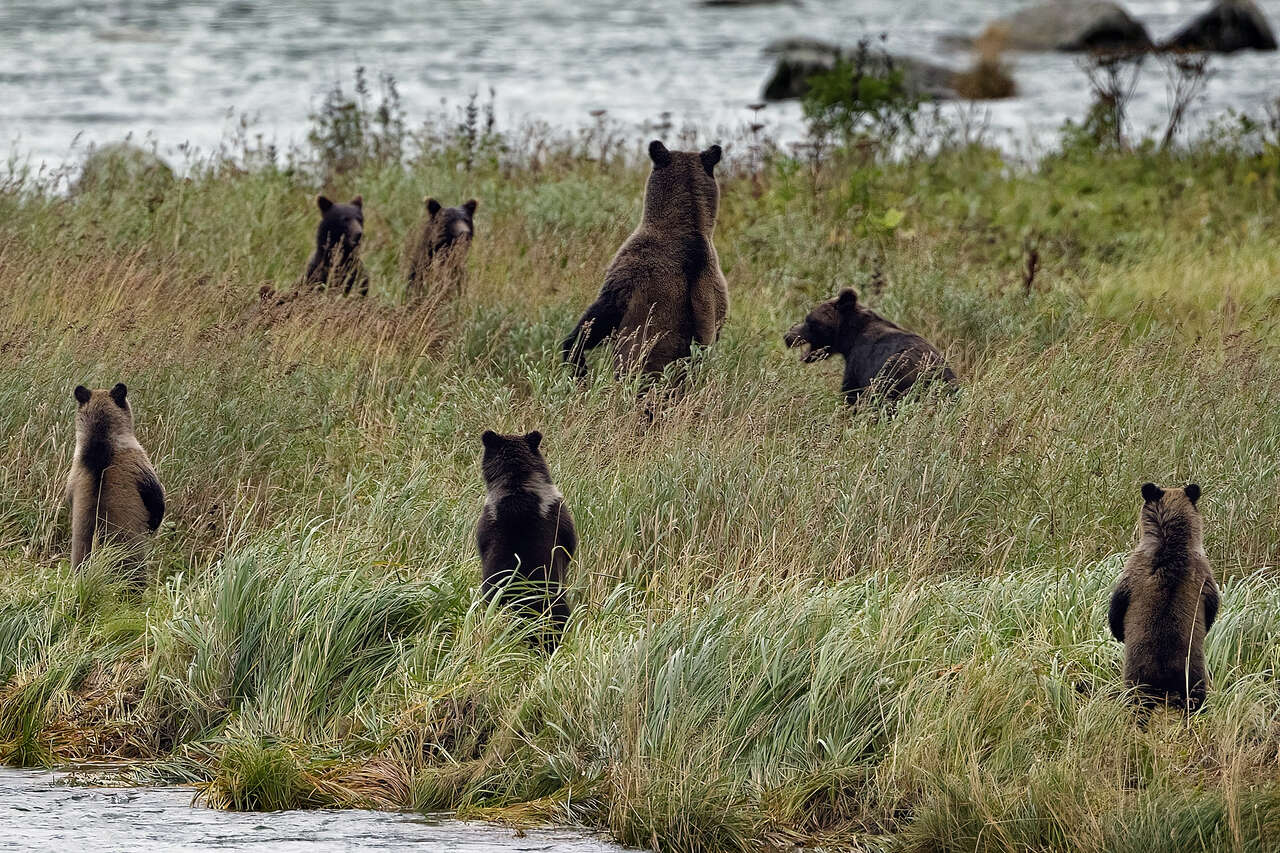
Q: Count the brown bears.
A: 7